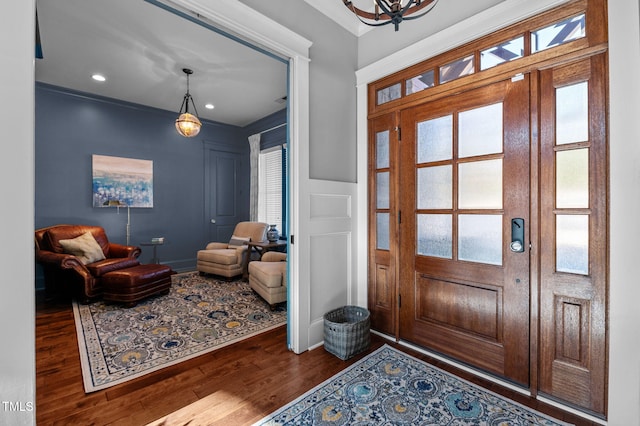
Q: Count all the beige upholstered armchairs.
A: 2